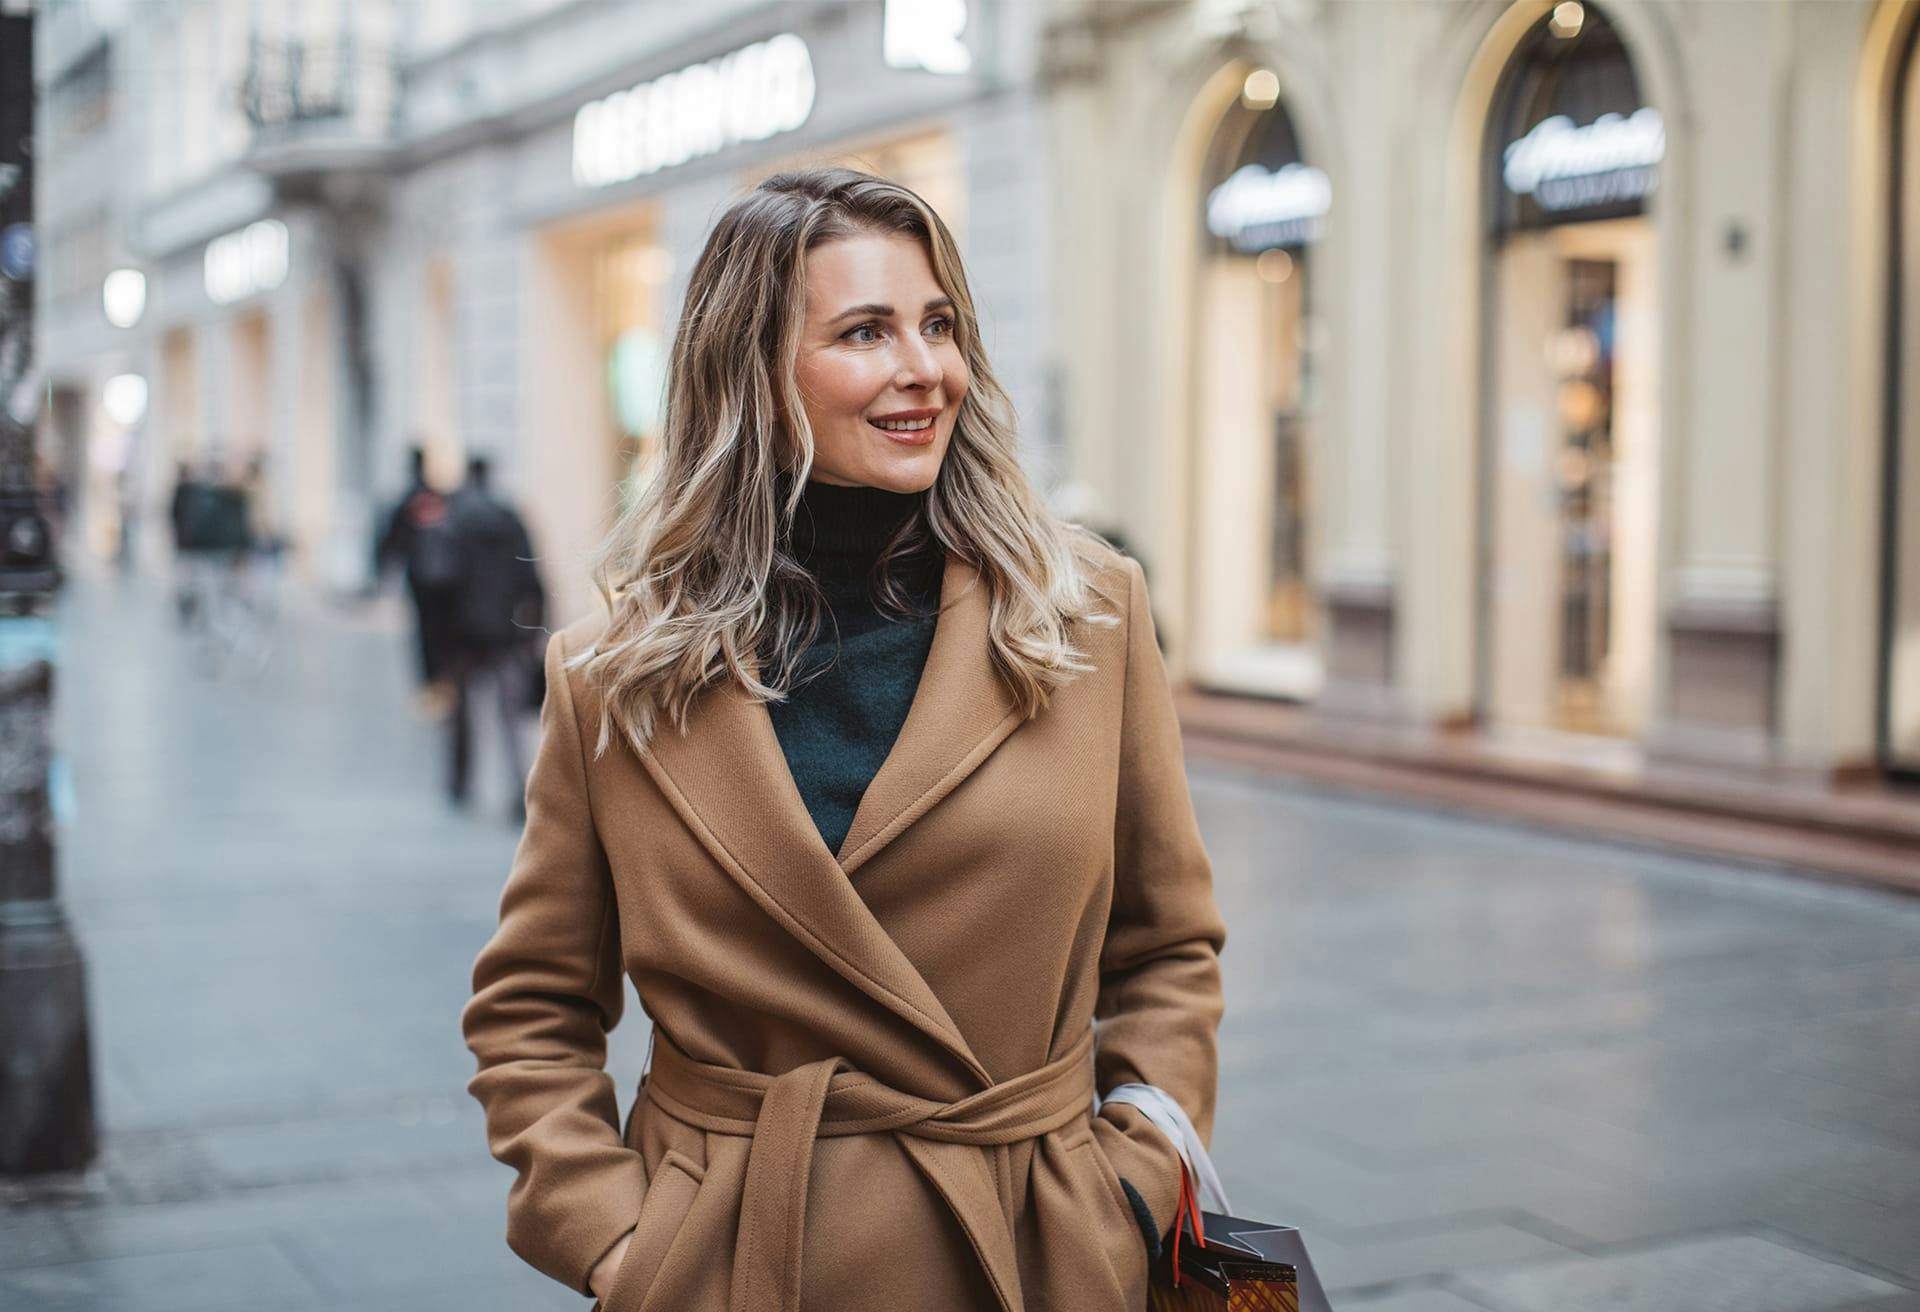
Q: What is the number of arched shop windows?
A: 3